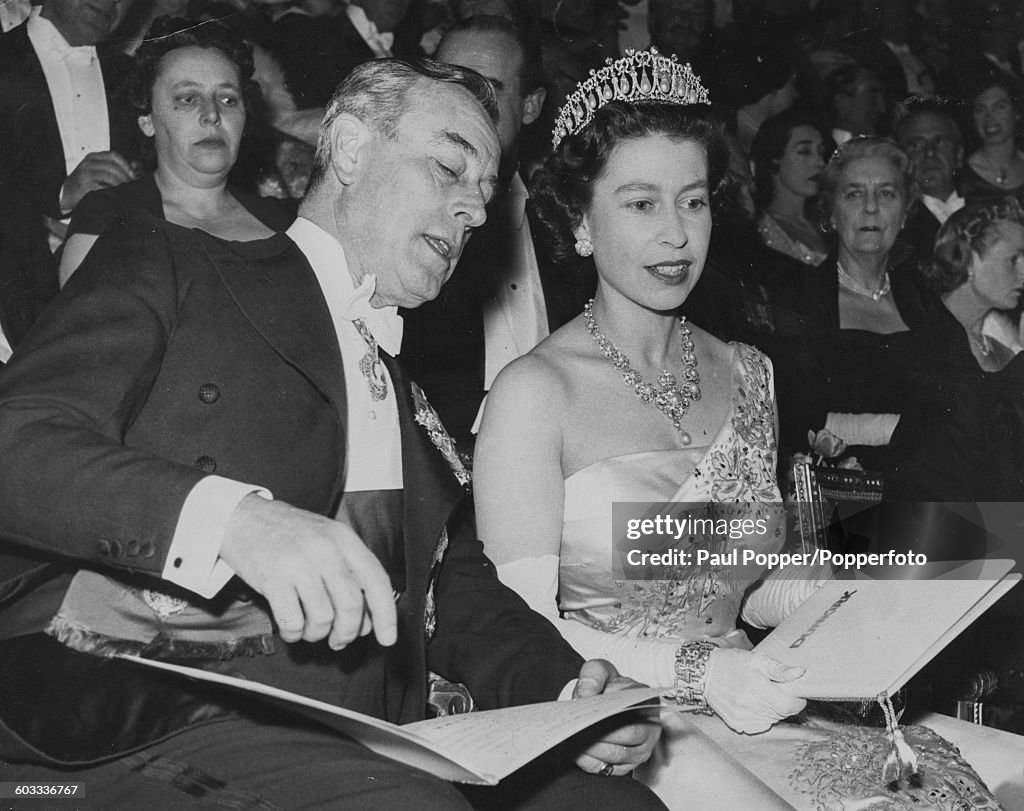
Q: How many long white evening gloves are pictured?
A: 2